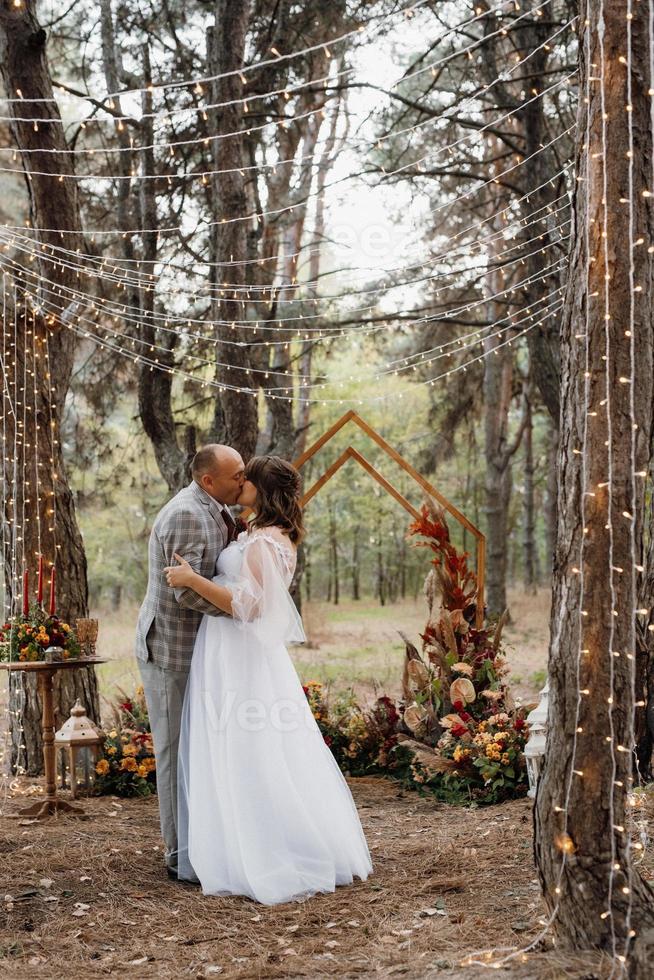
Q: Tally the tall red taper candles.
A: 3